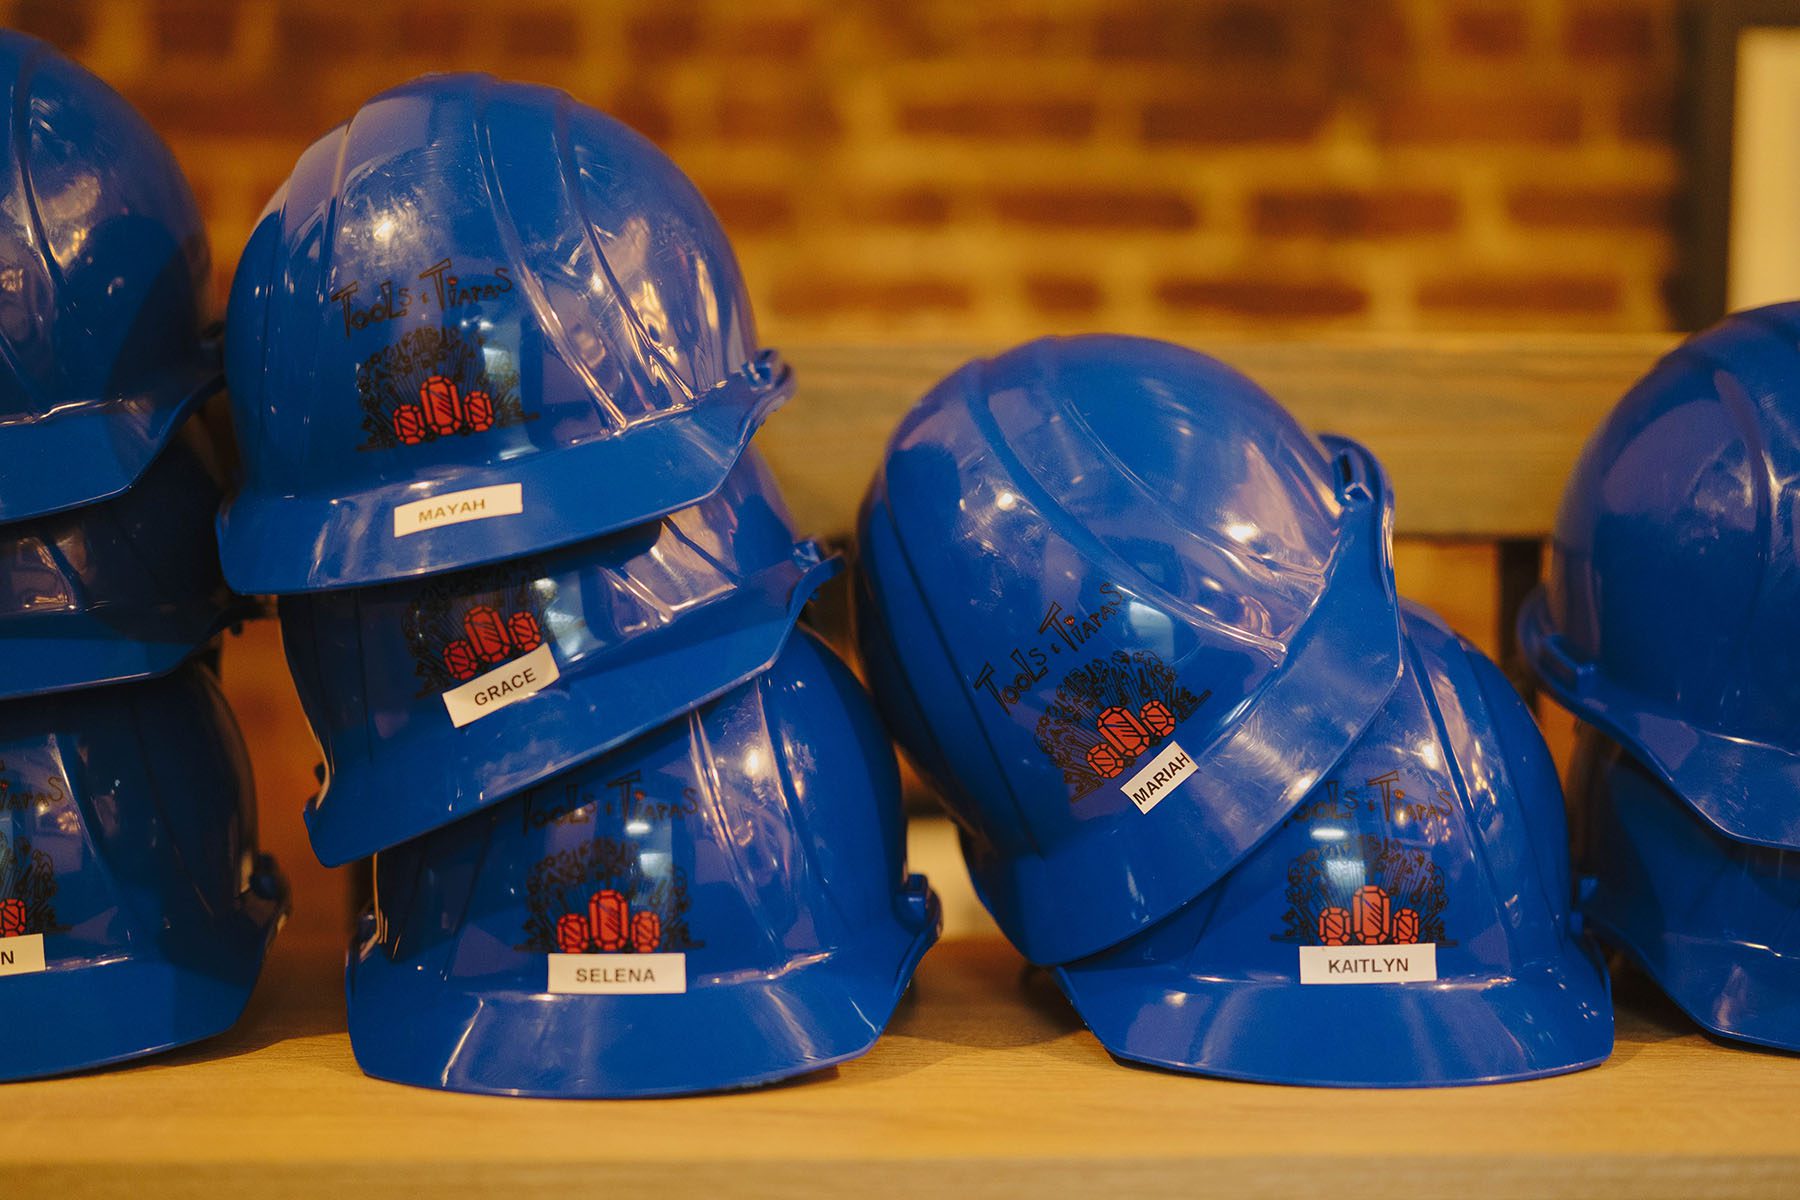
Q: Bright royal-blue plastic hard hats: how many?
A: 10